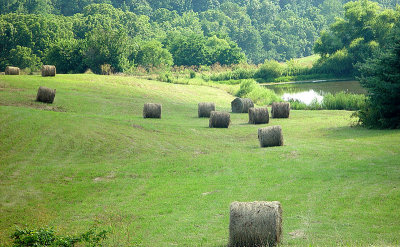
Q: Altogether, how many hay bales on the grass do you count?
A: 11